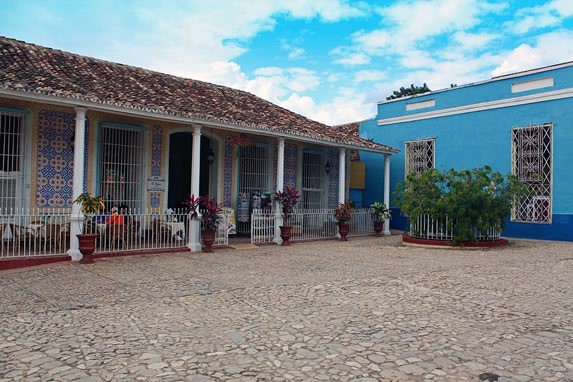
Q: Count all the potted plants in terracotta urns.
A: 5